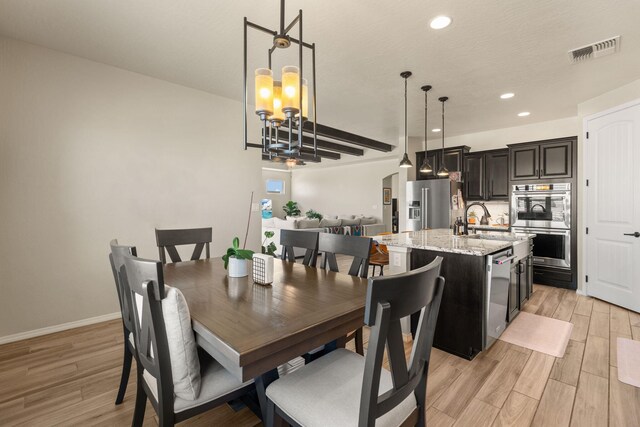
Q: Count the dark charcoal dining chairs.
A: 6